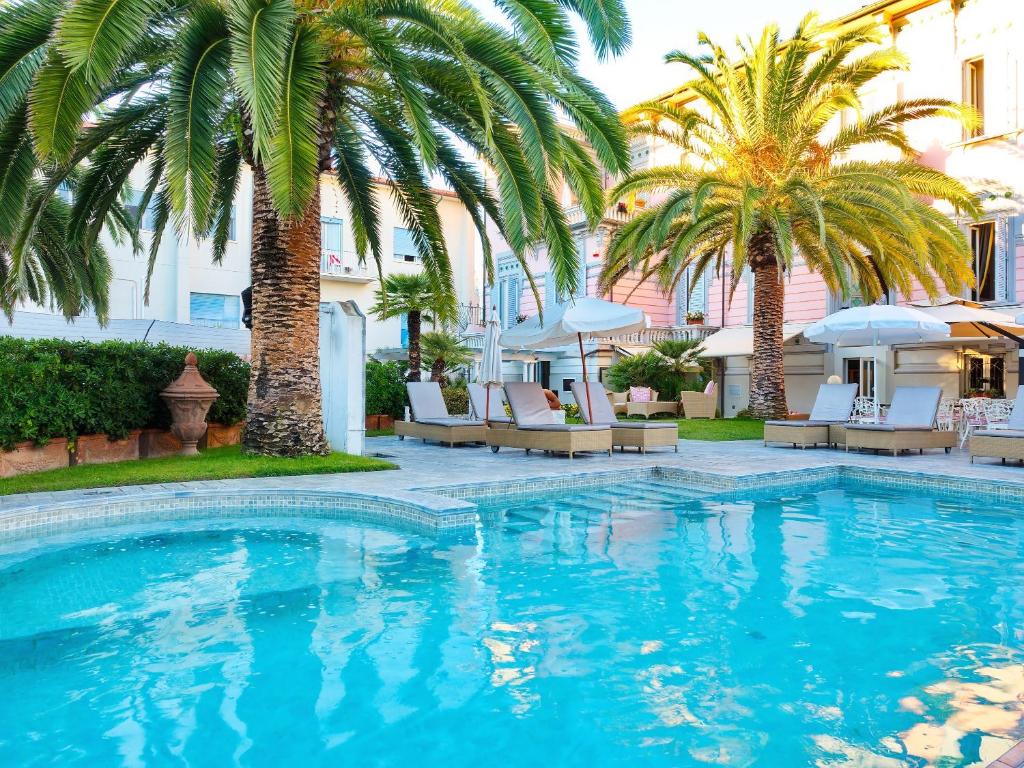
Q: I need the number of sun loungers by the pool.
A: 7